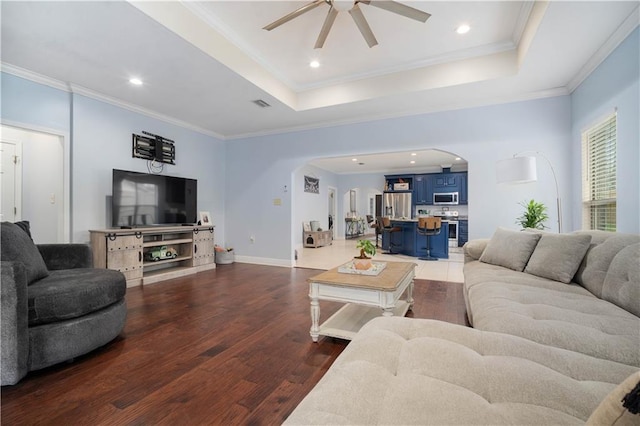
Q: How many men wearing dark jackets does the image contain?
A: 0